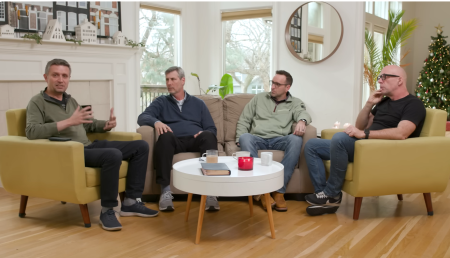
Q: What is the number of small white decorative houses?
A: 4